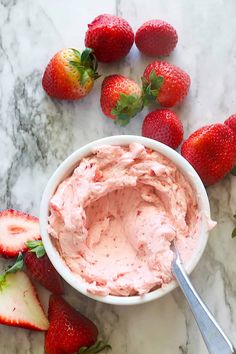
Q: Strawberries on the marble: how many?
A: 12